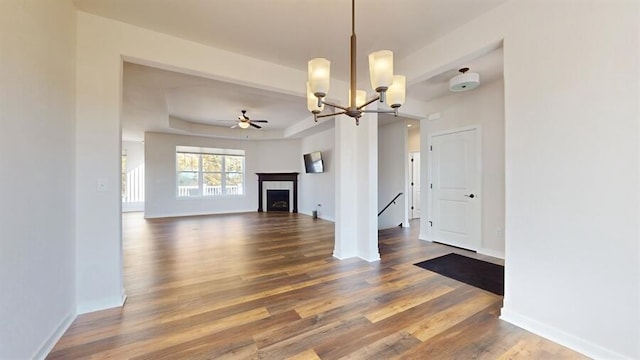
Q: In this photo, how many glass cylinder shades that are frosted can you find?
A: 5